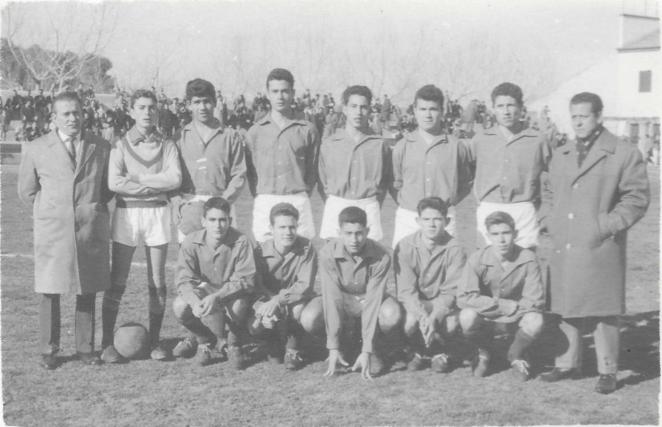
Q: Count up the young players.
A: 11